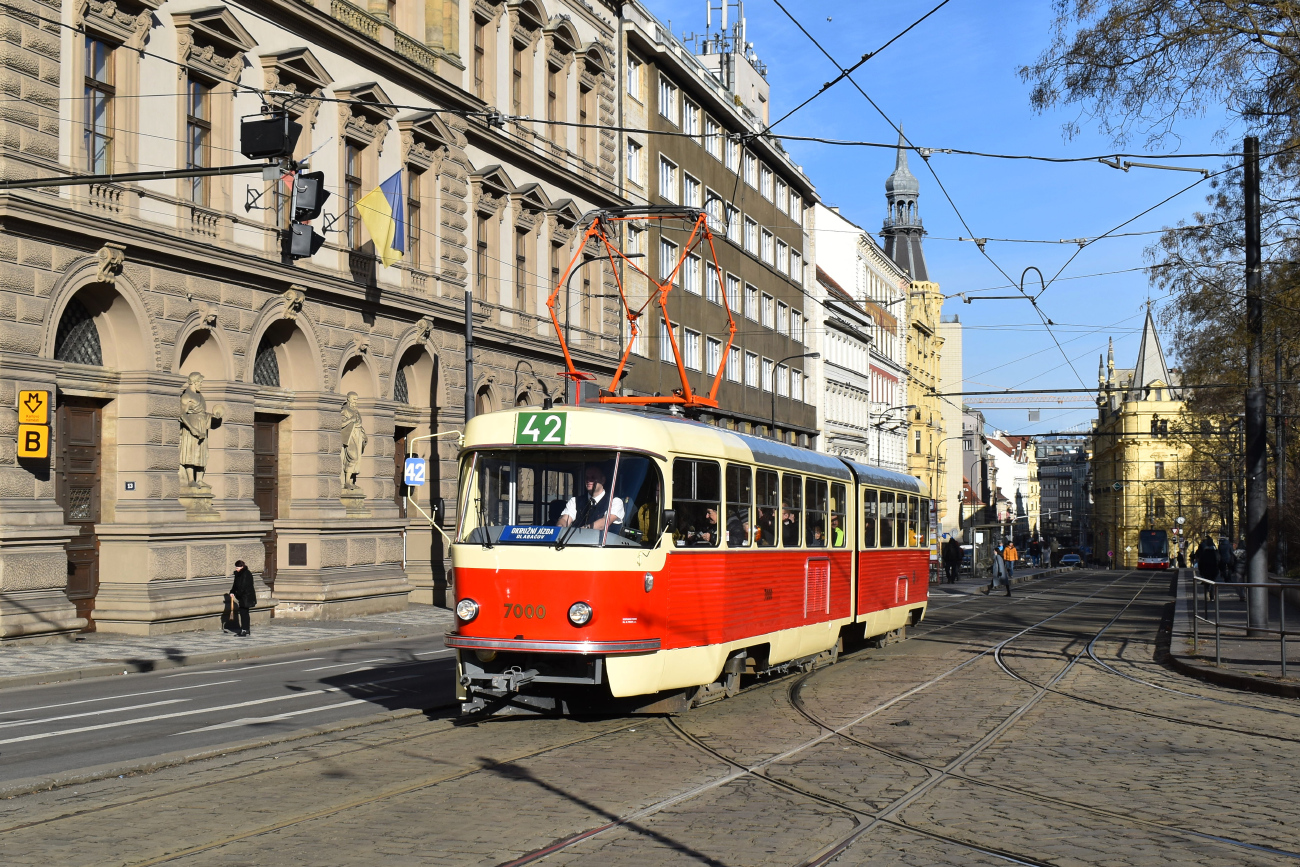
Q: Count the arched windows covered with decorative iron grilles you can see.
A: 3